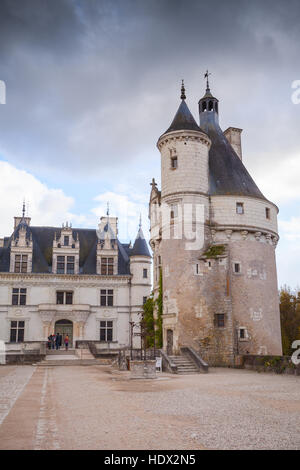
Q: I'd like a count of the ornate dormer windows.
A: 3